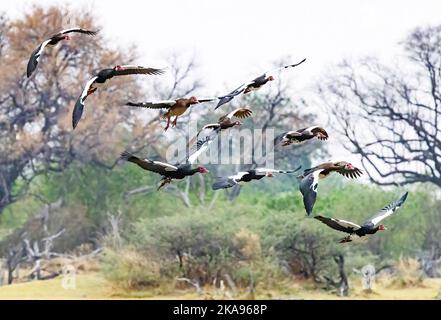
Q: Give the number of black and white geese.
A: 10